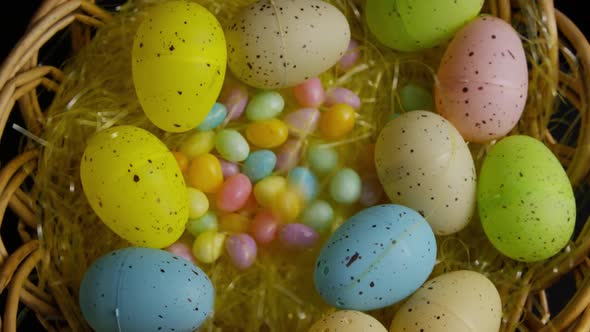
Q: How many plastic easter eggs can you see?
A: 11